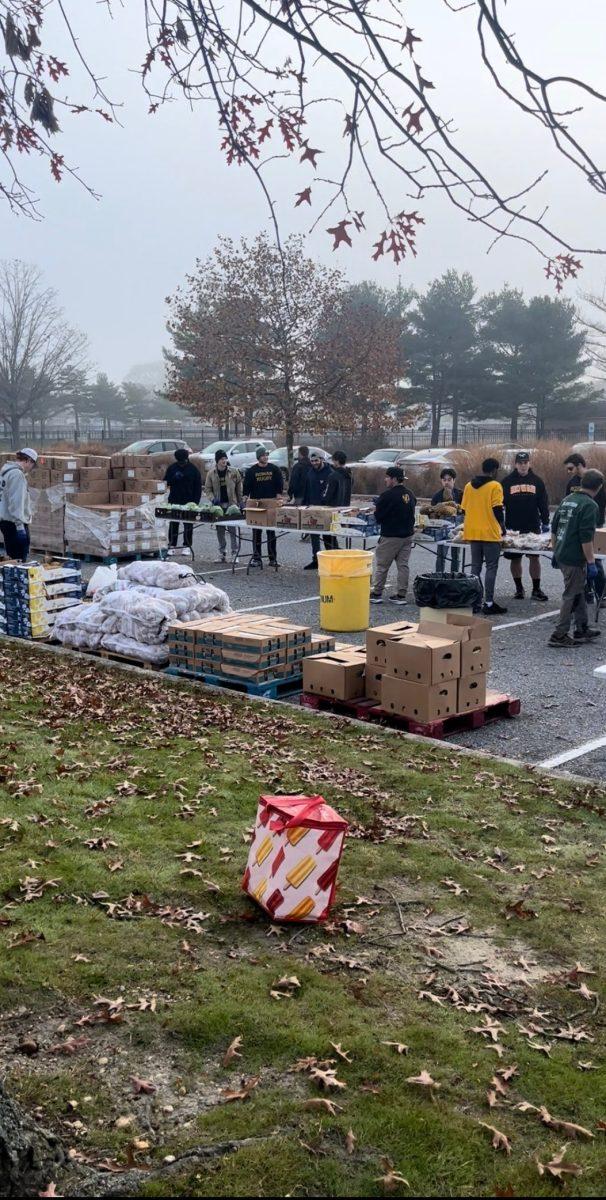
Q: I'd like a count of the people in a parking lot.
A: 13